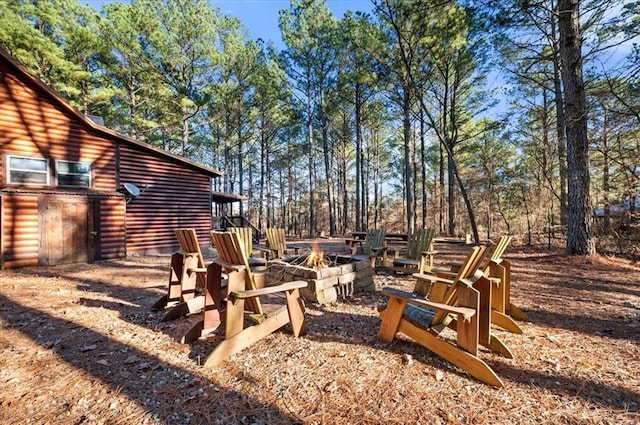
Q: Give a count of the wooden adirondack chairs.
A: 8